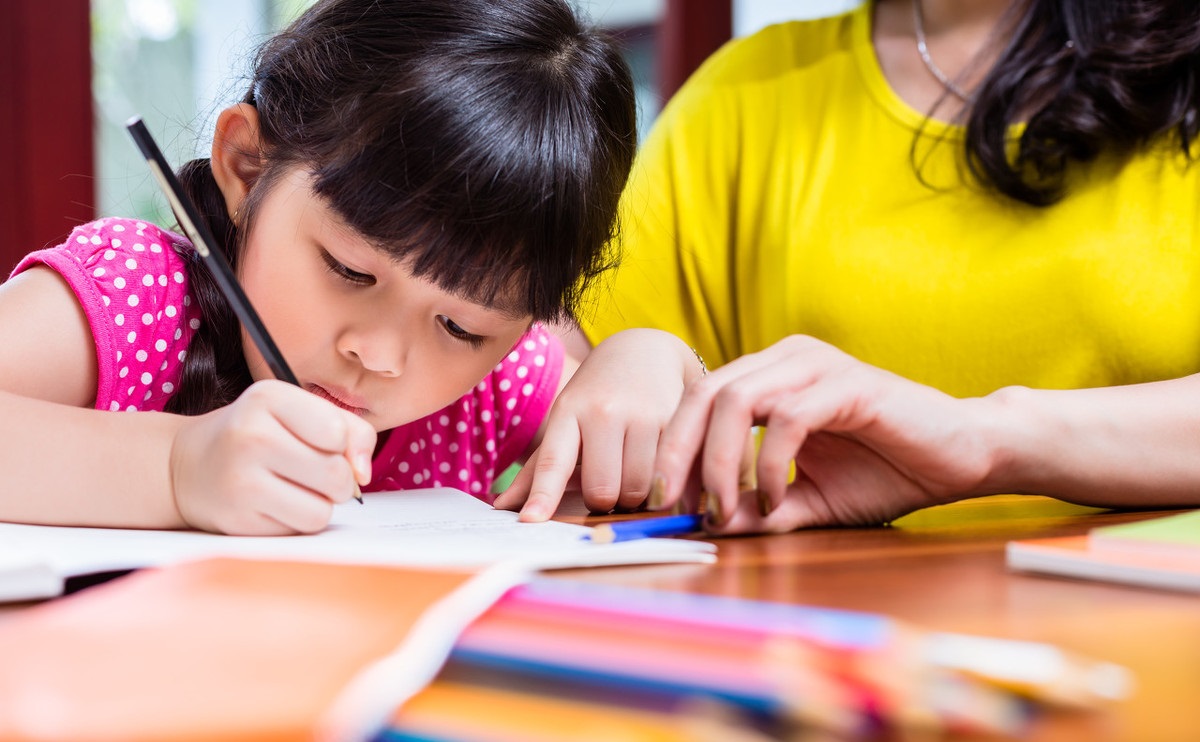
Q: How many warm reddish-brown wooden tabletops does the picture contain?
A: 1